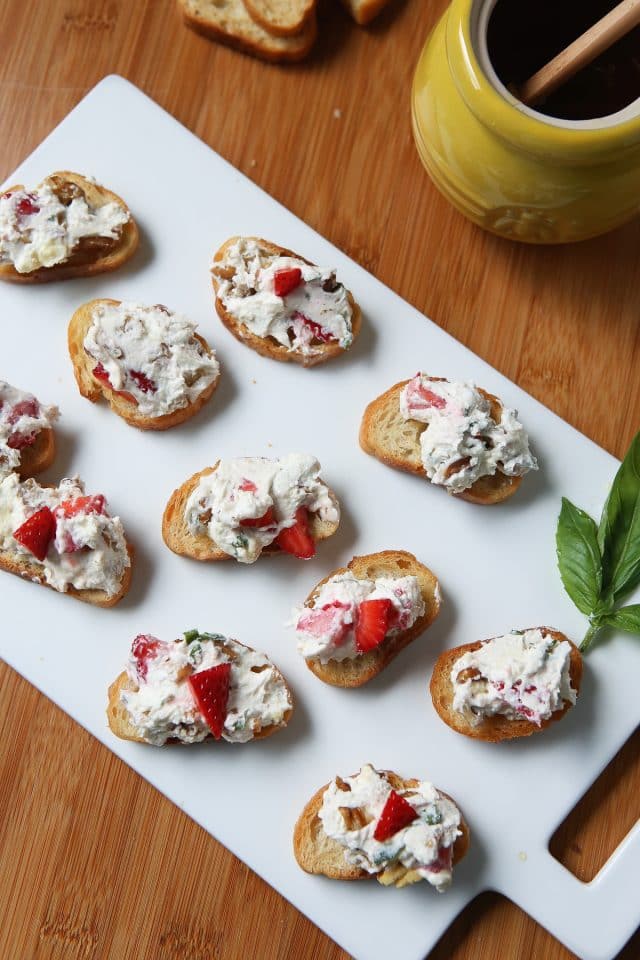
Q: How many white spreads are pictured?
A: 11